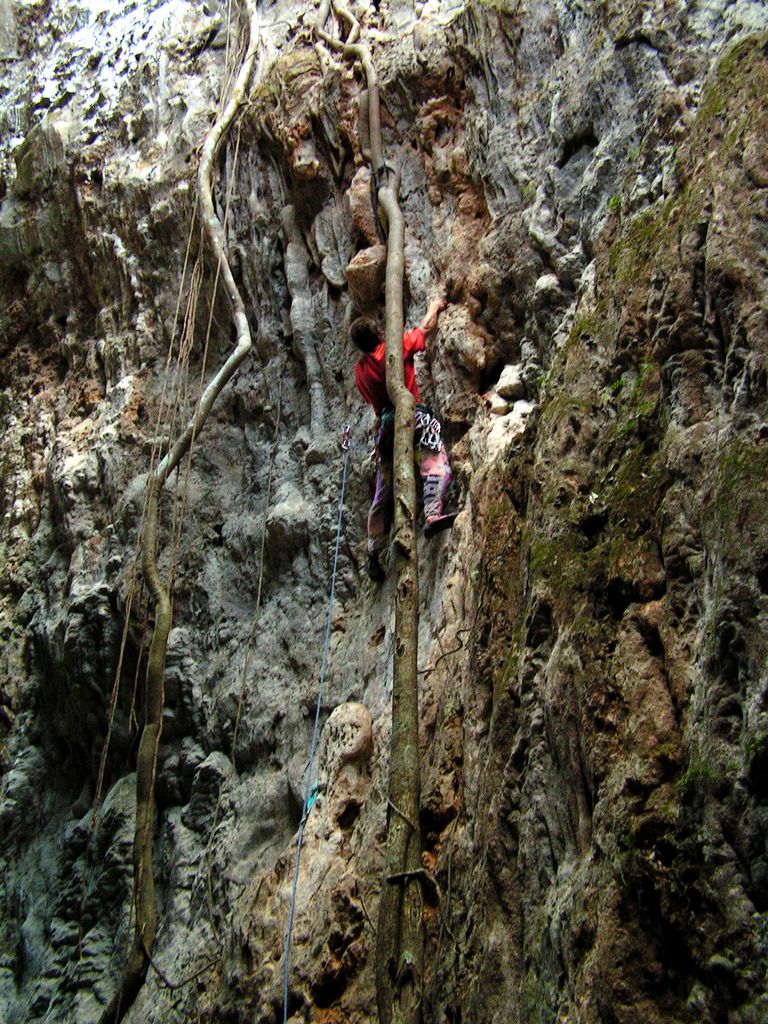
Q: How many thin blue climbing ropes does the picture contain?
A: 1